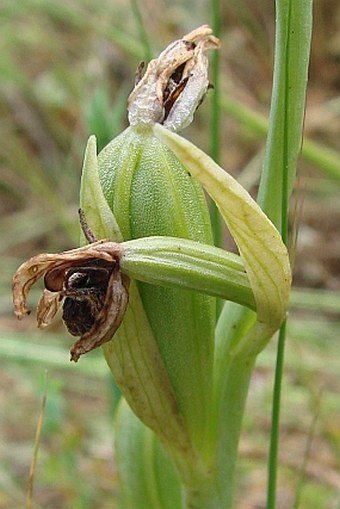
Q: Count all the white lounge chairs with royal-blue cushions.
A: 0